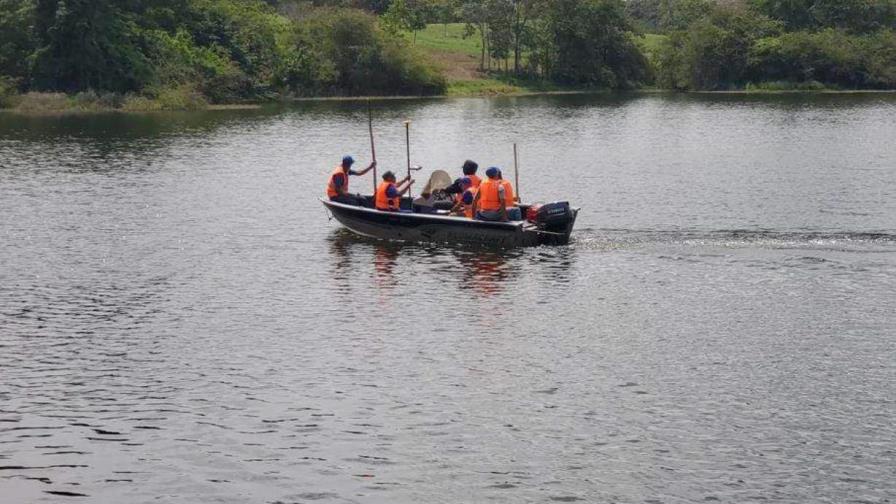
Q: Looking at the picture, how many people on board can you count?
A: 6